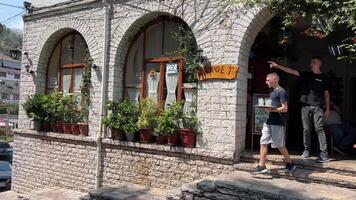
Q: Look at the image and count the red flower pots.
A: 11